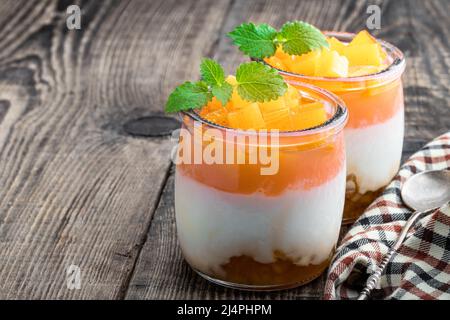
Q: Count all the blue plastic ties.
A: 0